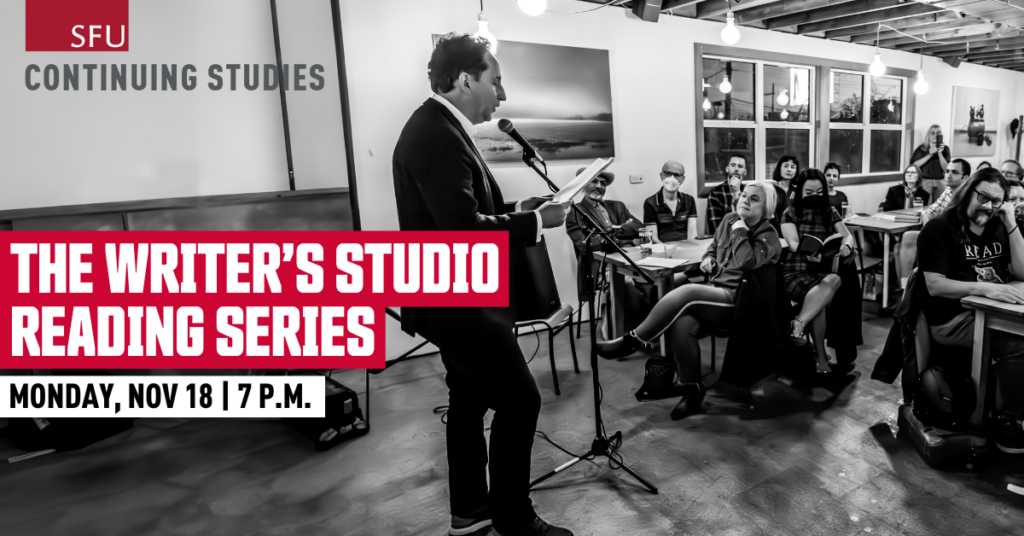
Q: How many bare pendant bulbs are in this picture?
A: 5